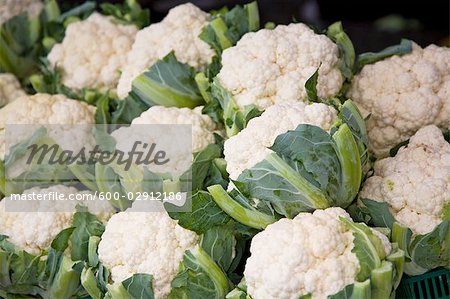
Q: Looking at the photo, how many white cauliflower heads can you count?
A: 13